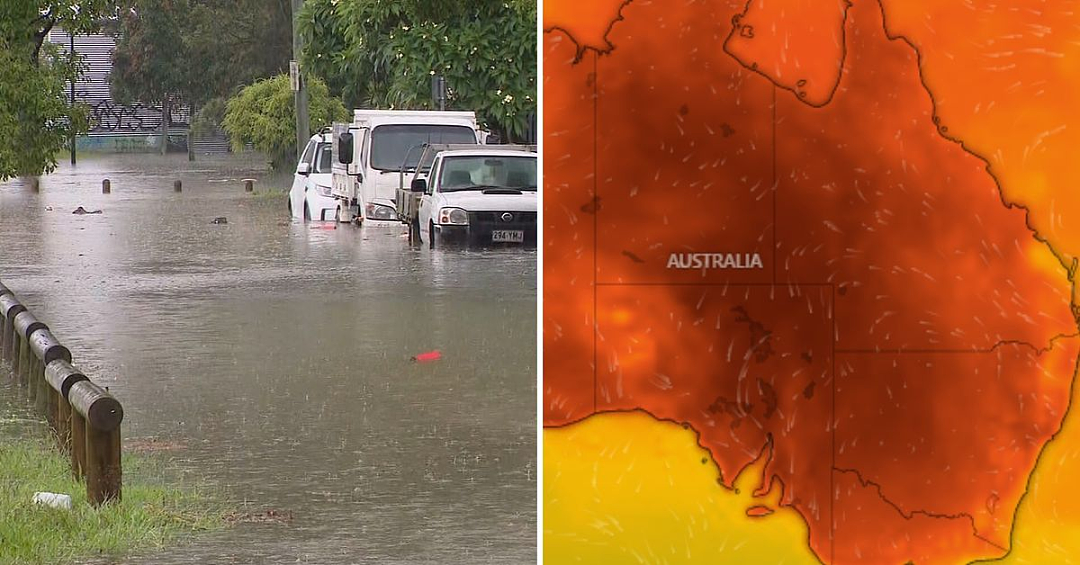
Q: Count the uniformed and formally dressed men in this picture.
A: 0